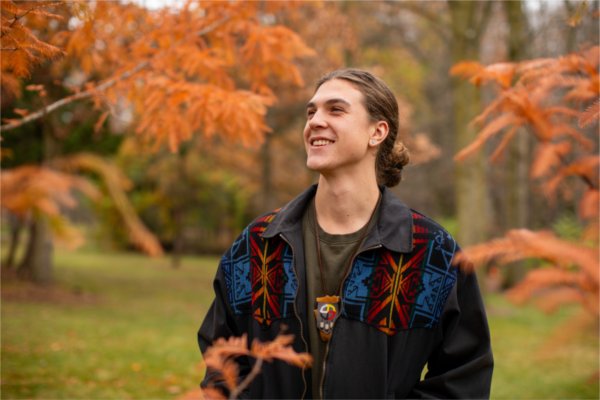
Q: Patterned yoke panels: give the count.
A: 2